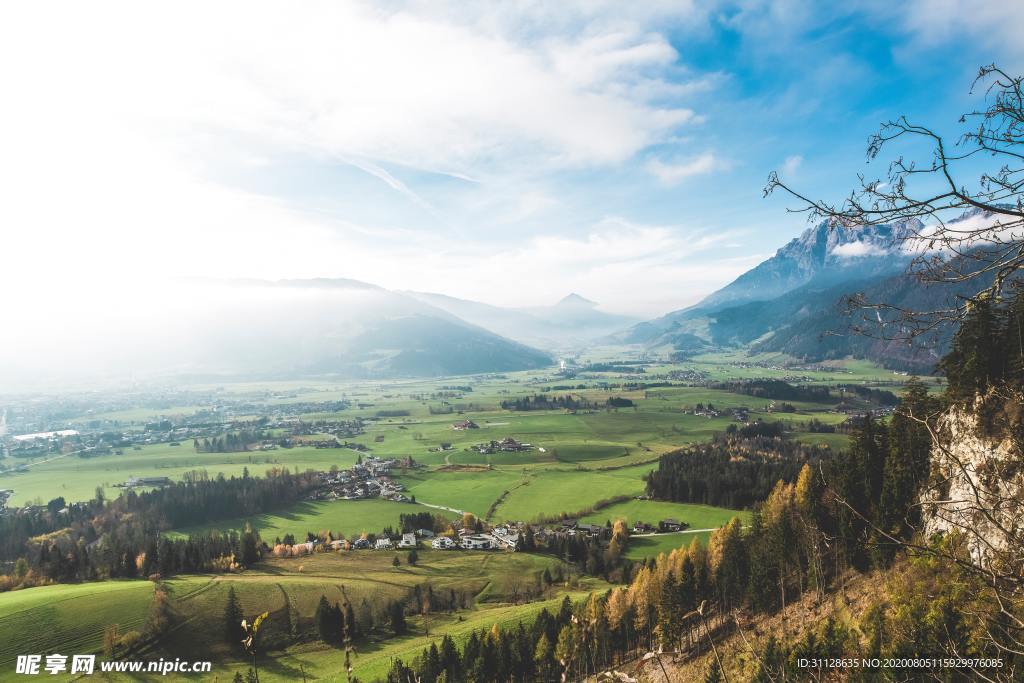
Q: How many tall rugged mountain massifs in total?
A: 1